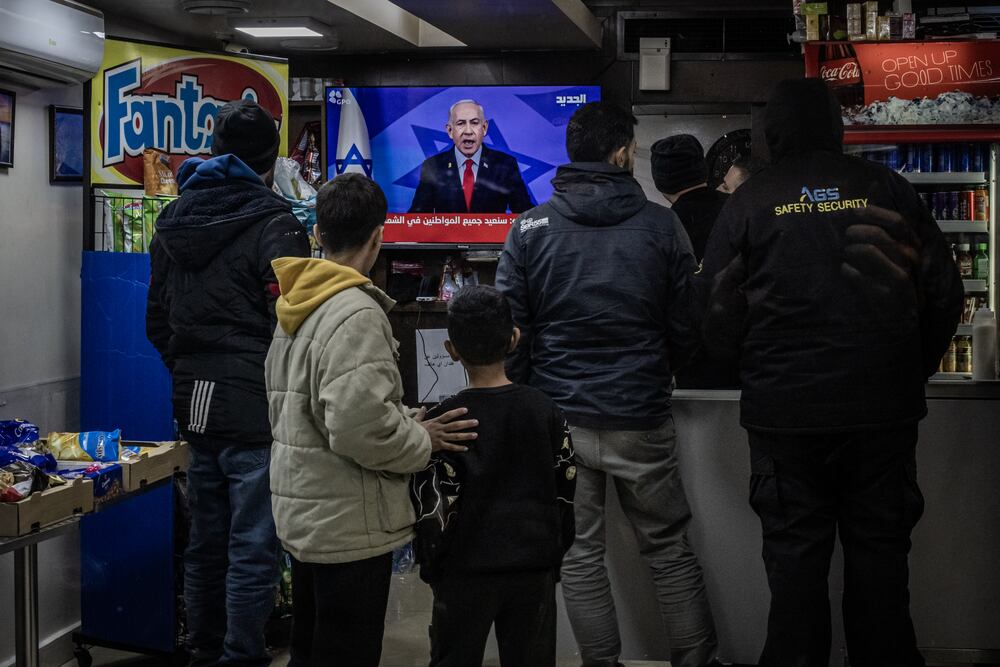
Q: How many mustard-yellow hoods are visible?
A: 1